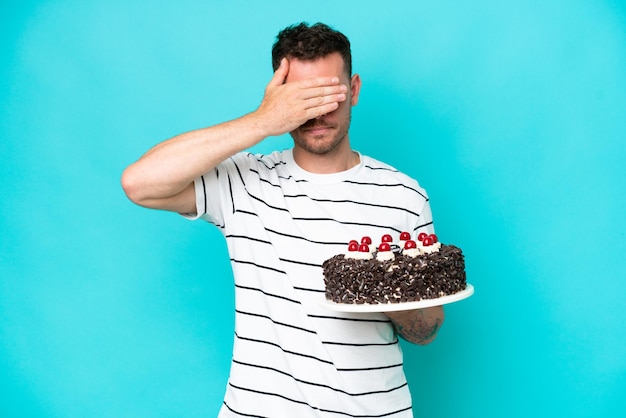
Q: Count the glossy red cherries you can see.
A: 11